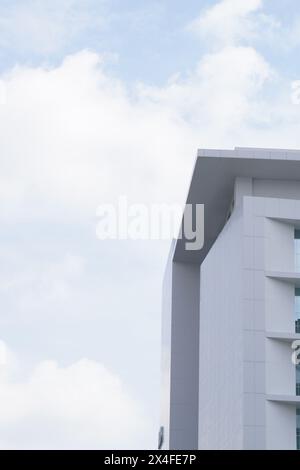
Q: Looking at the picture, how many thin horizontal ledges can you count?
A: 3